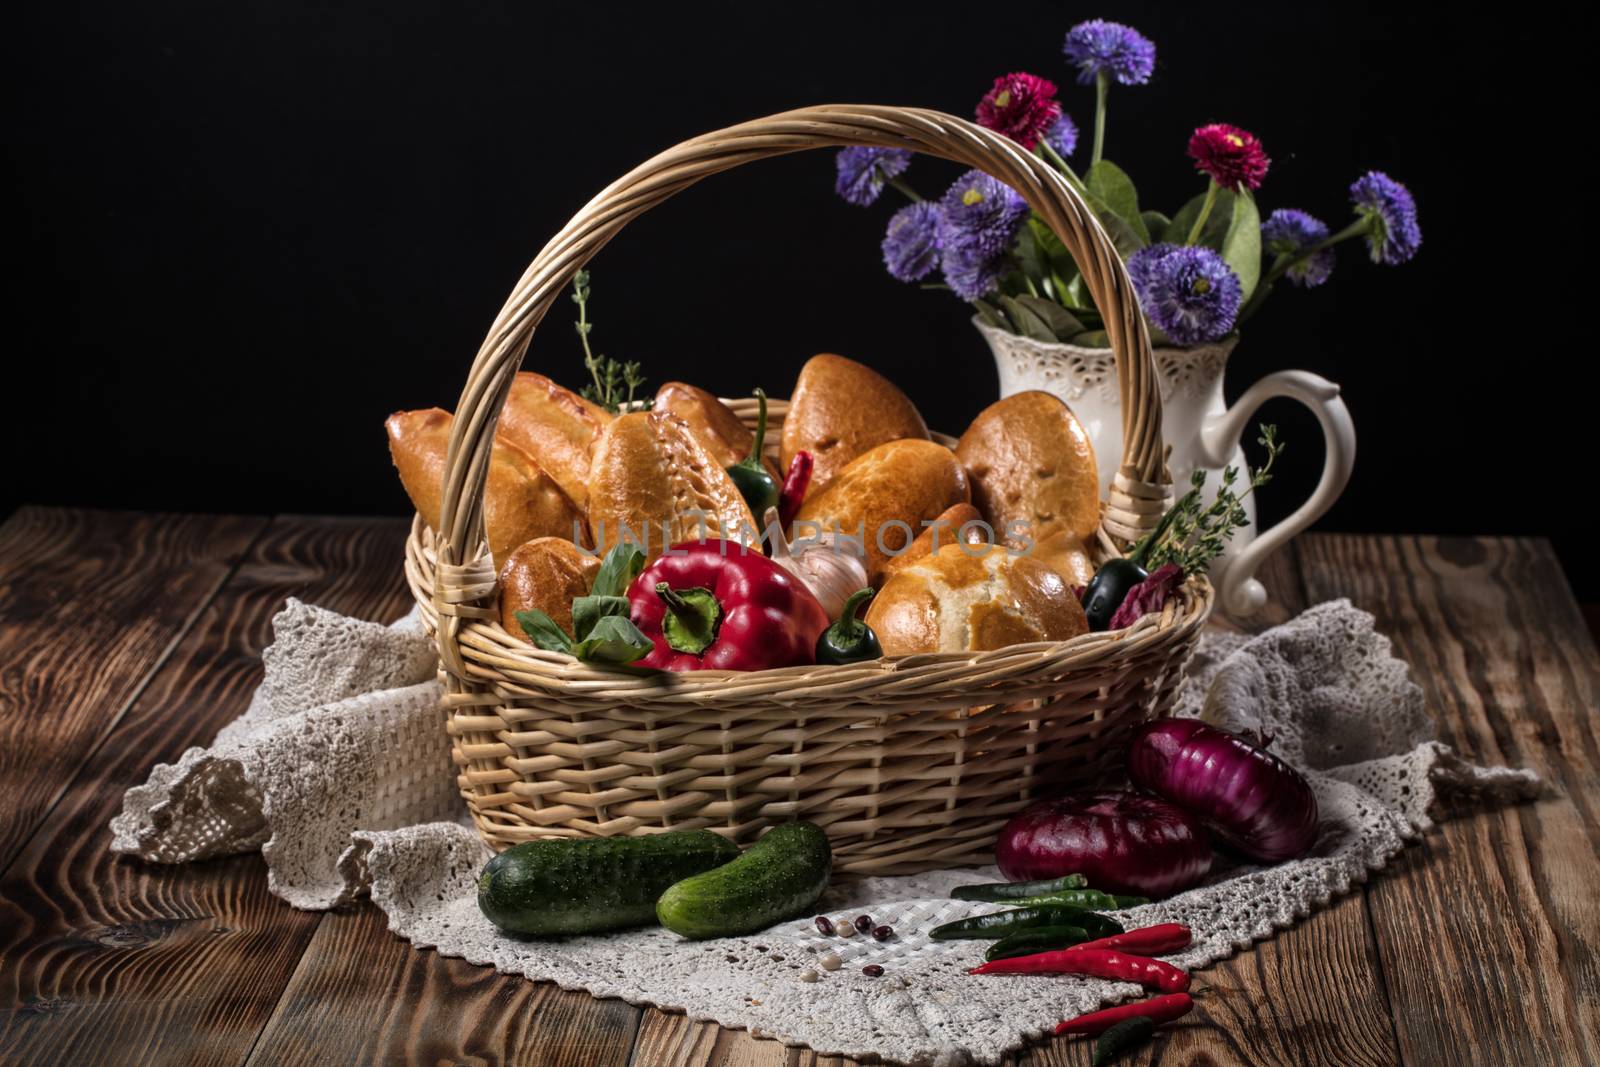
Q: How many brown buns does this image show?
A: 11